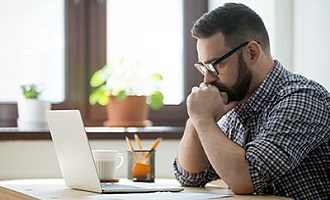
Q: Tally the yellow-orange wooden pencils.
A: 3